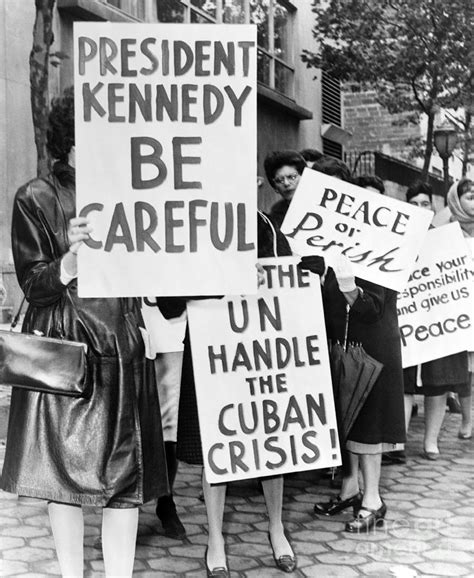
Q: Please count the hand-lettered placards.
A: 4